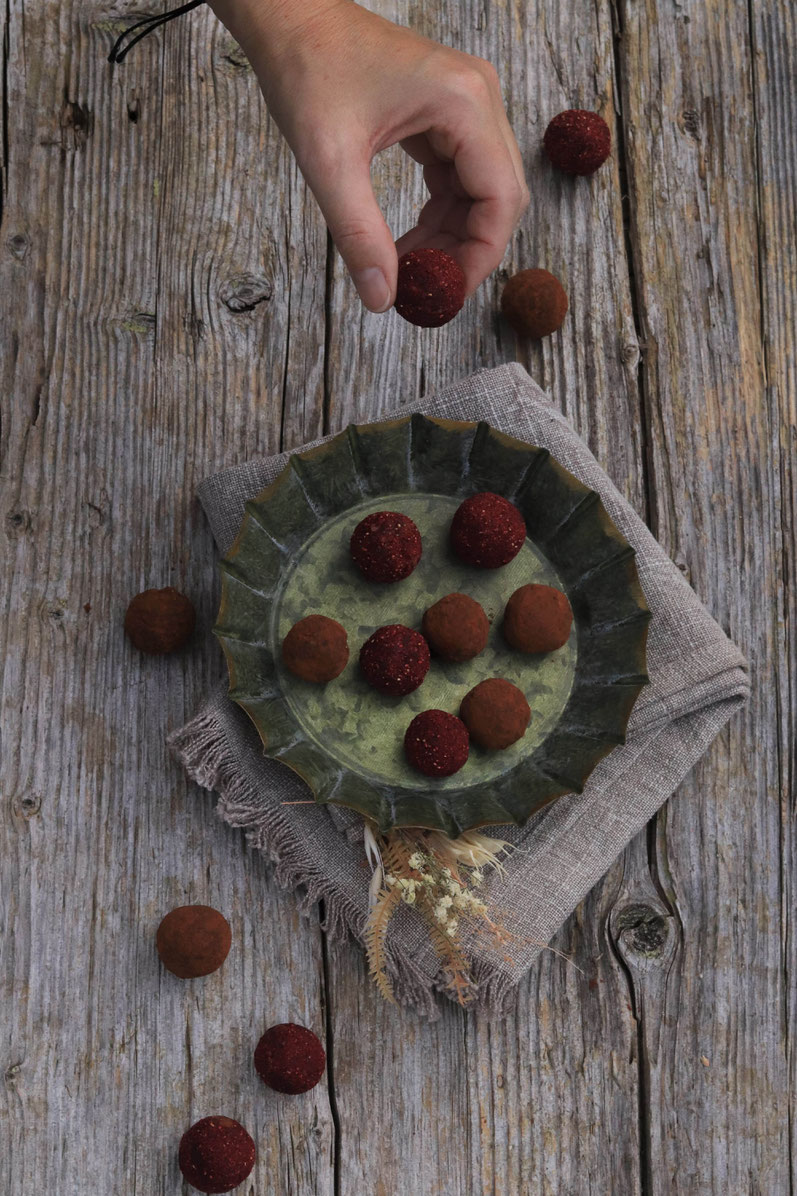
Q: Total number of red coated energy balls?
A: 8